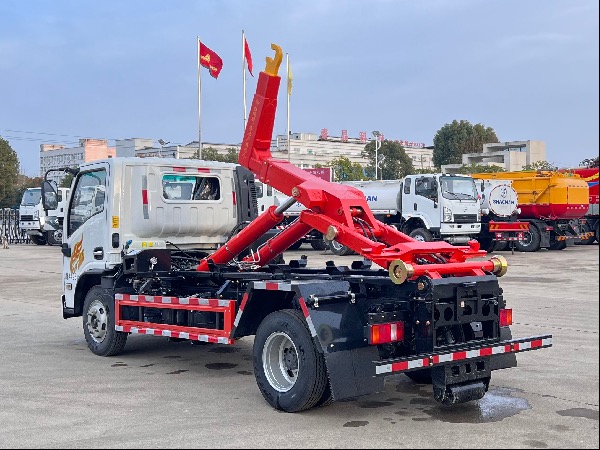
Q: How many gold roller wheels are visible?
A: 2